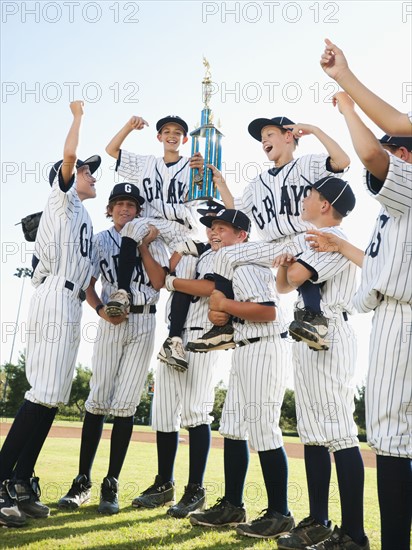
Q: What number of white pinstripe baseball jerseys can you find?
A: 8